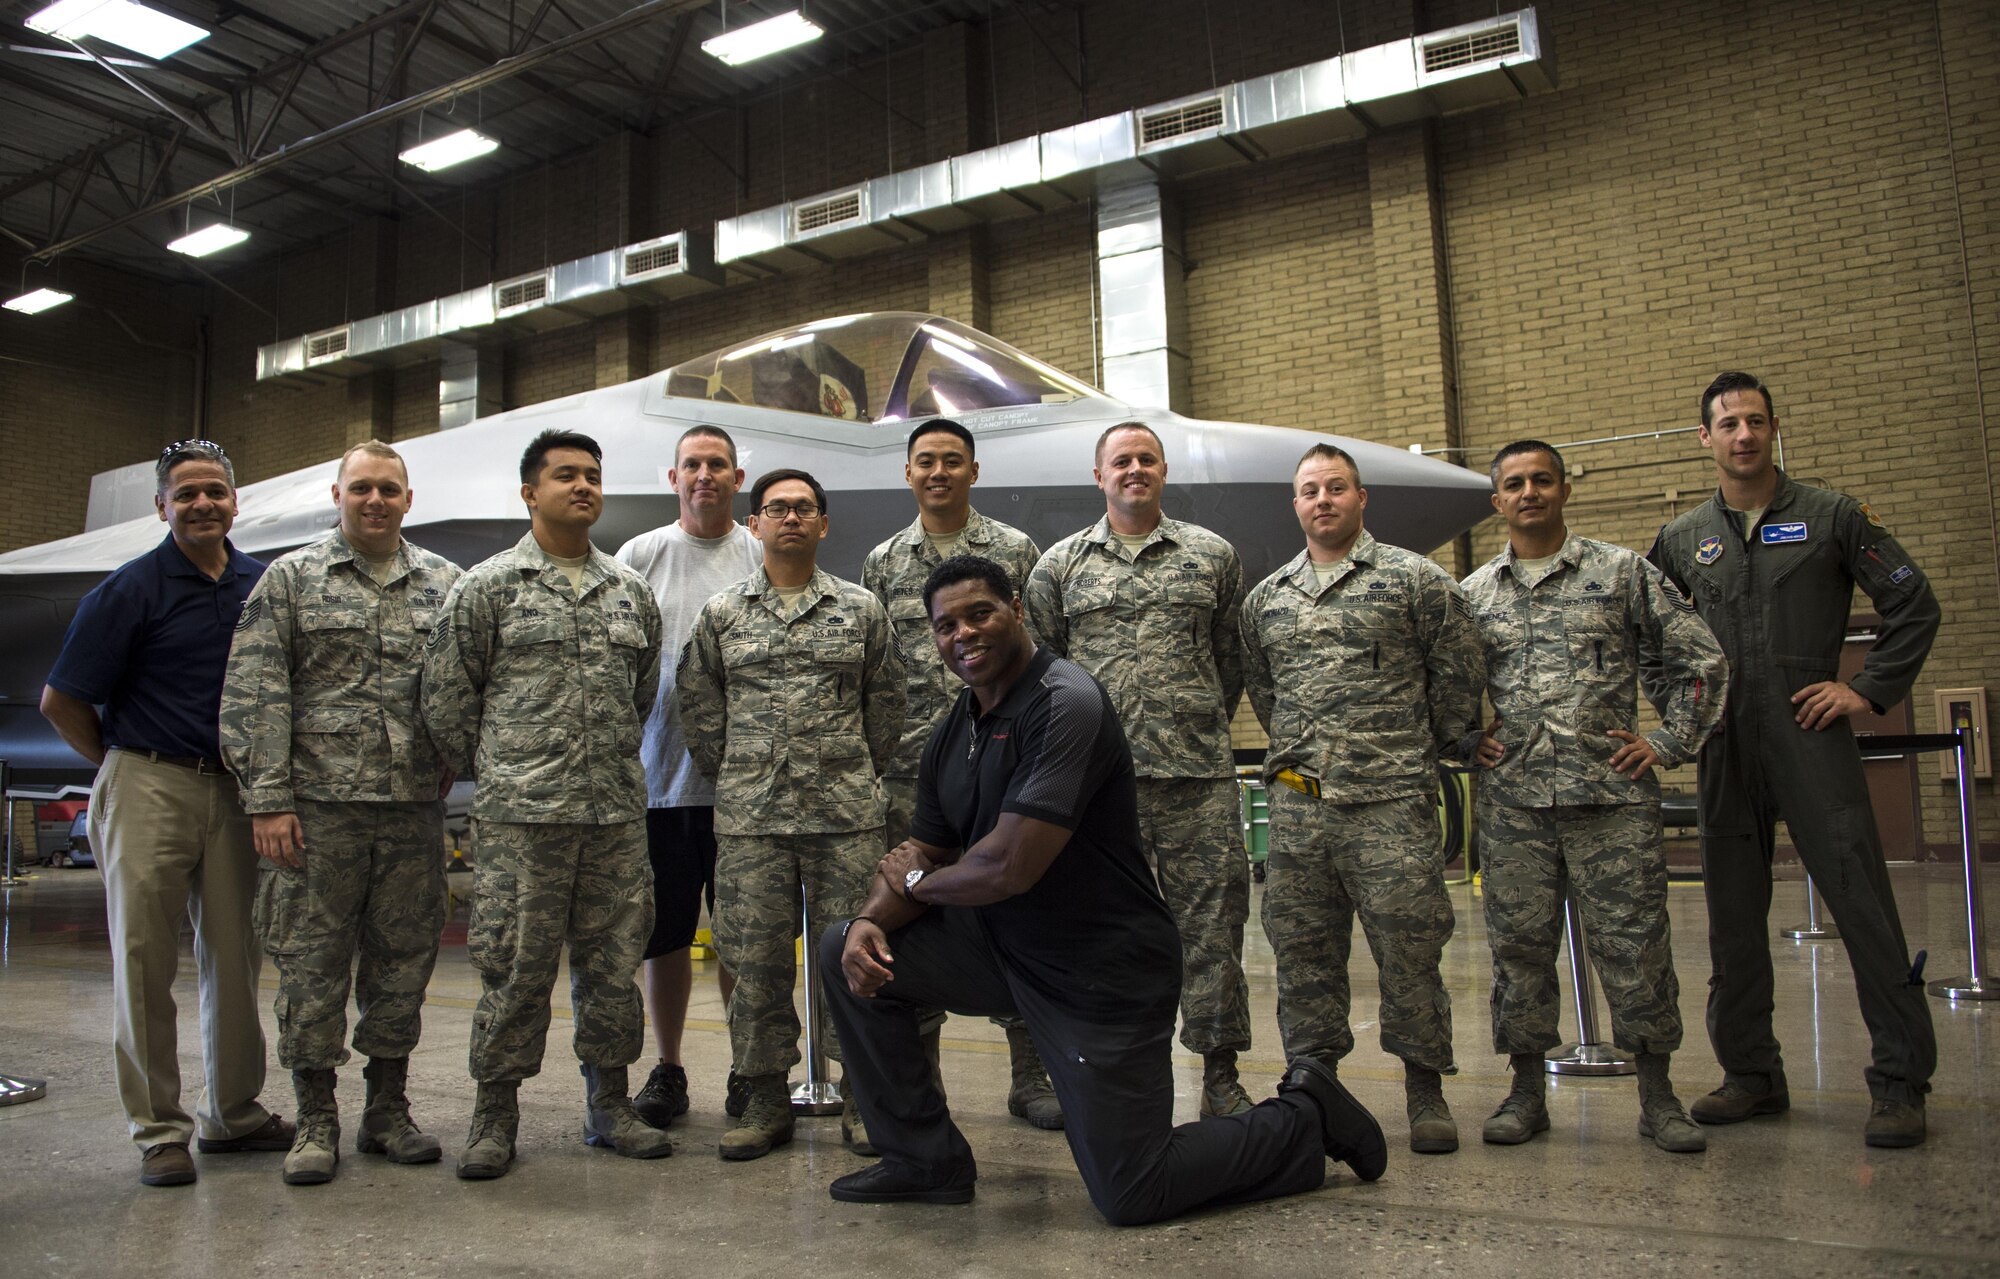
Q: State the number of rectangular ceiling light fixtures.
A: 5